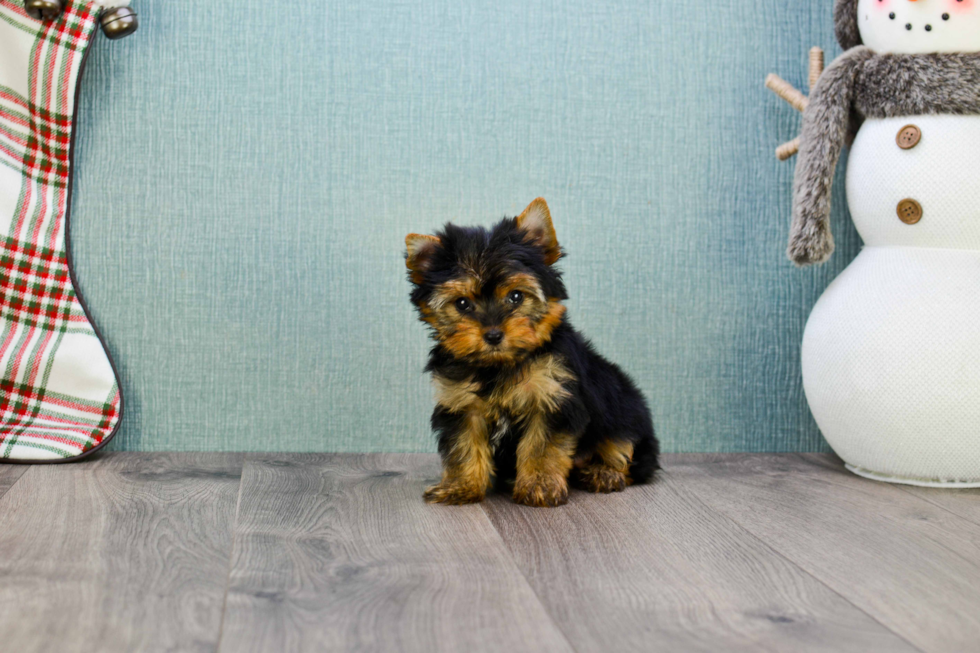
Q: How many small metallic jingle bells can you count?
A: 2